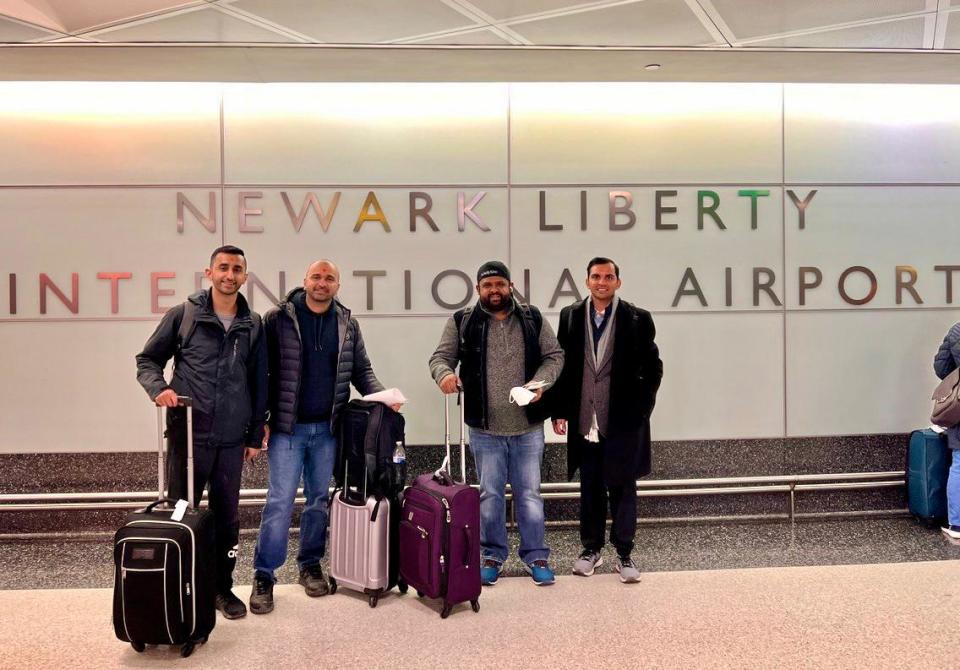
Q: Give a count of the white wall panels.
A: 12